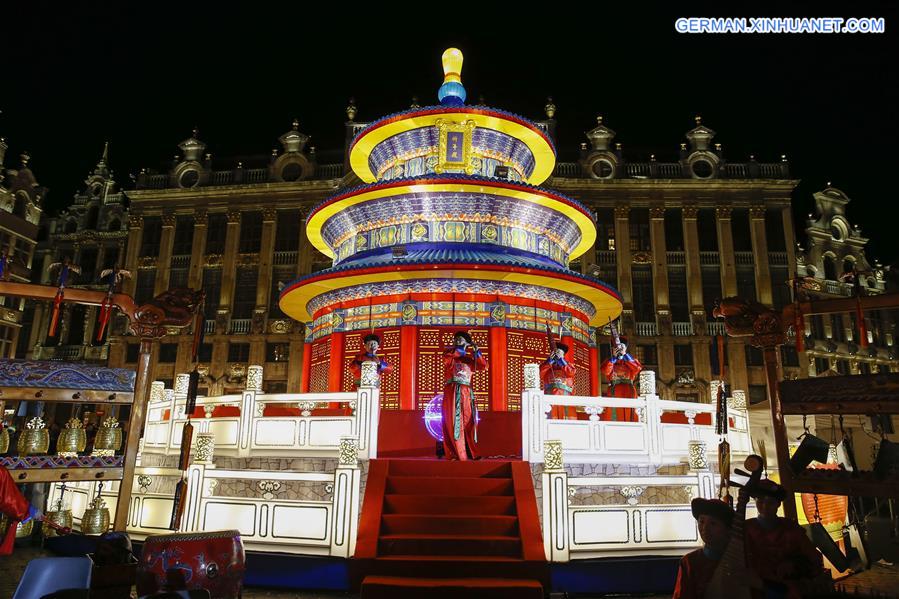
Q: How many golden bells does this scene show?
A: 7